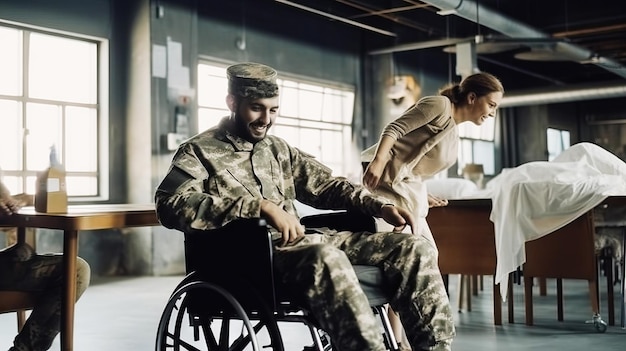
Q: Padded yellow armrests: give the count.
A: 0